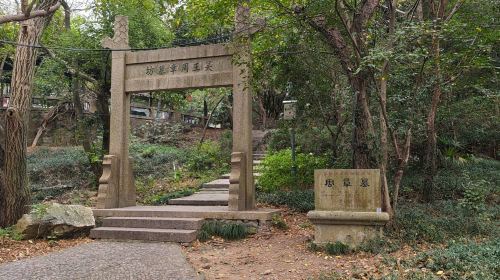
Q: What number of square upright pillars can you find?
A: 2